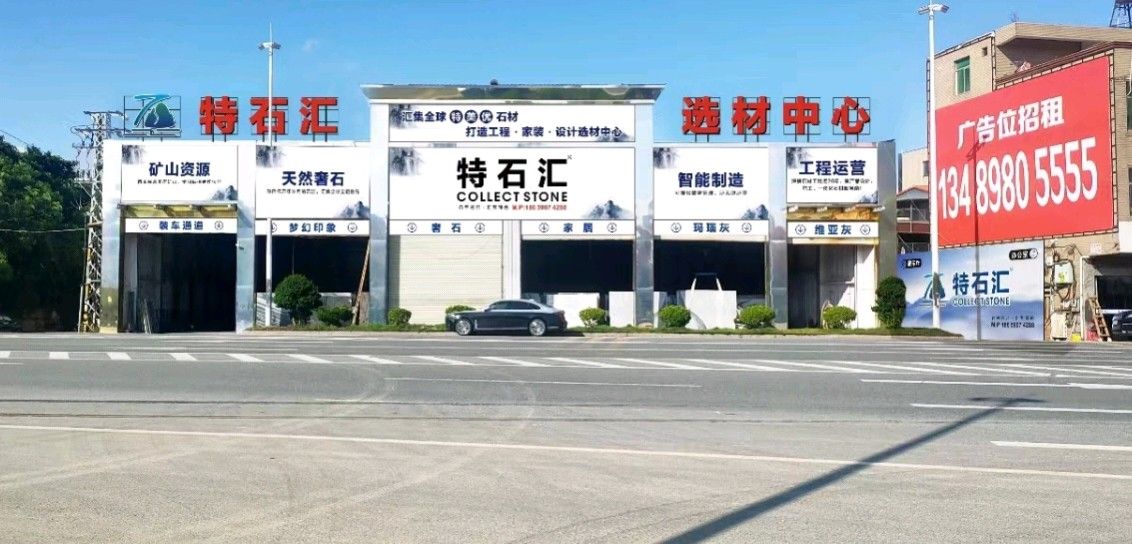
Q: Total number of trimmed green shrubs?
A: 9